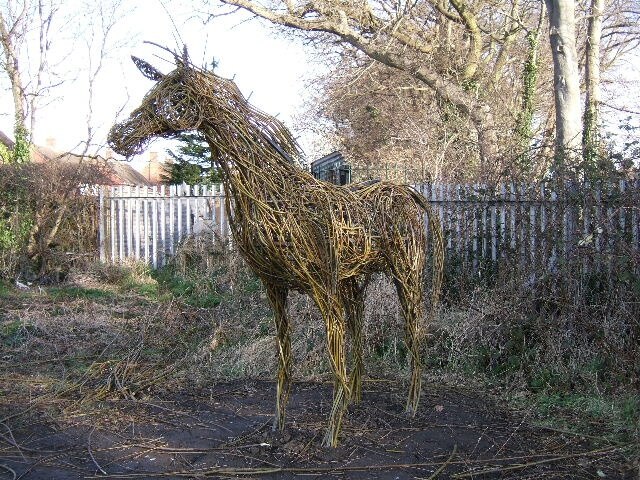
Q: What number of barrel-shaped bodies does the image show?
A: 1